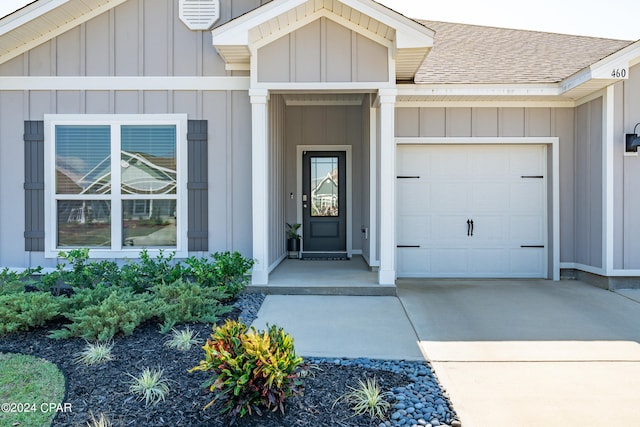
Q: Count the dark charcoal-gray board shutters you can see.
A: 2